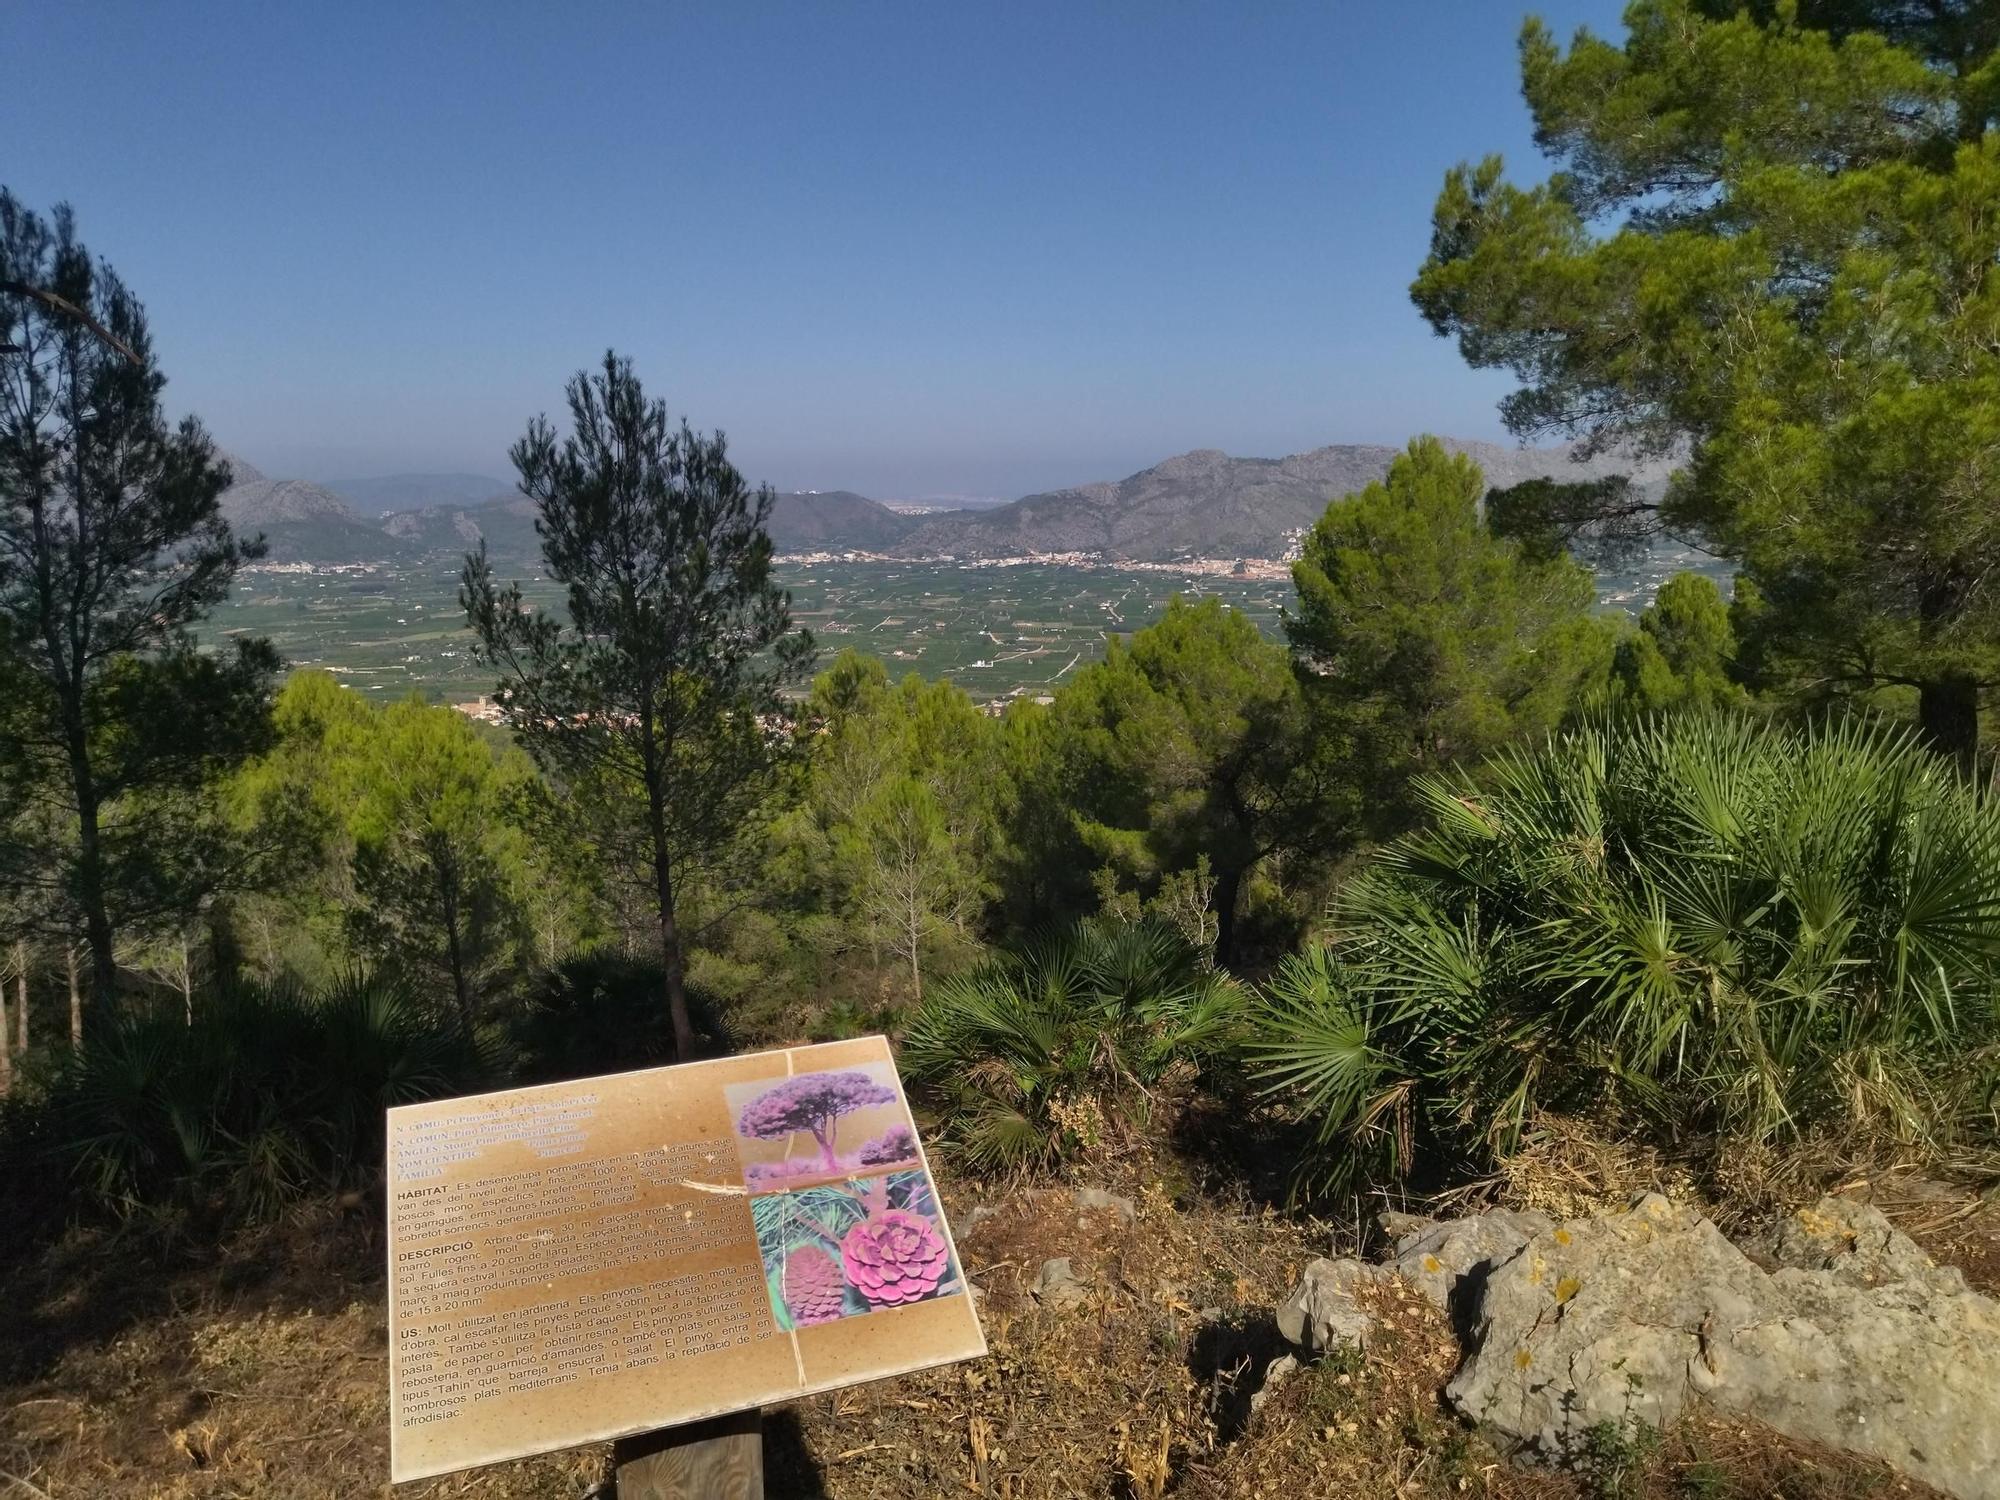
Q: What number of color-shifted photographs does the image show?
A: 2